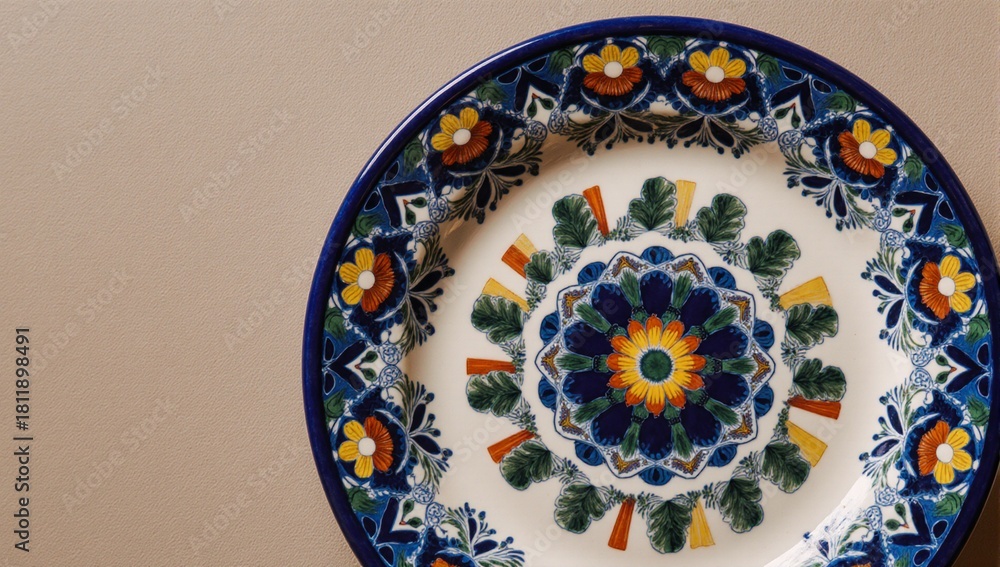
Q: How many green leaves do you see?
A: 14